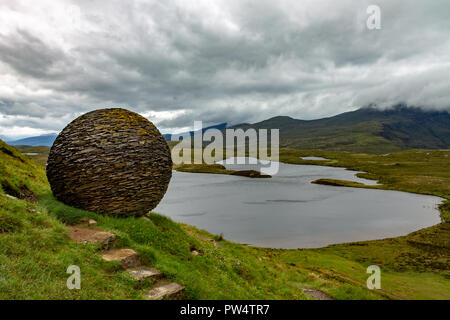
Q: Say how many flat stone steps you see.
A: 4